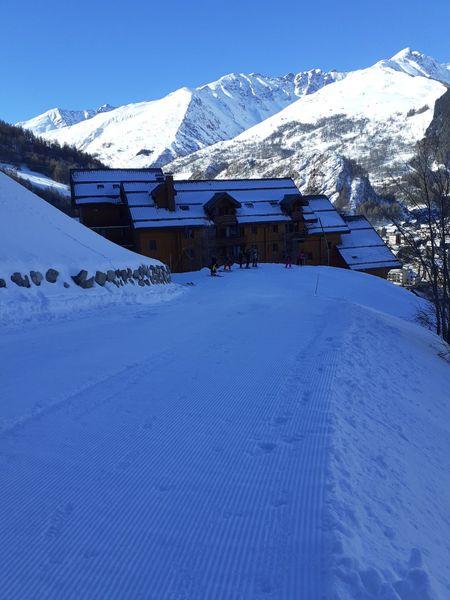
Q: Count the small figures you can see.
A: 7